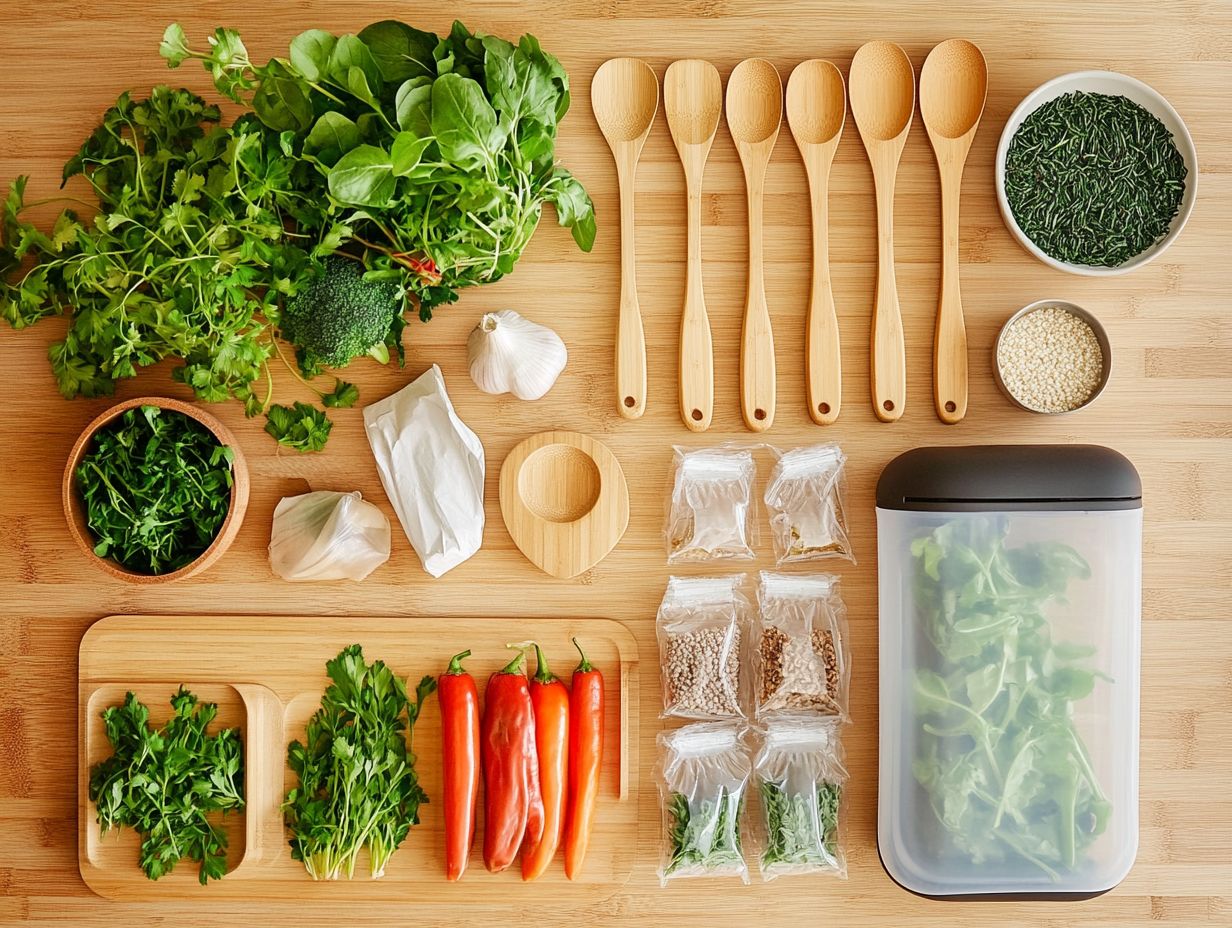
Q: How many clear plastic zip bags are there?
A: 6